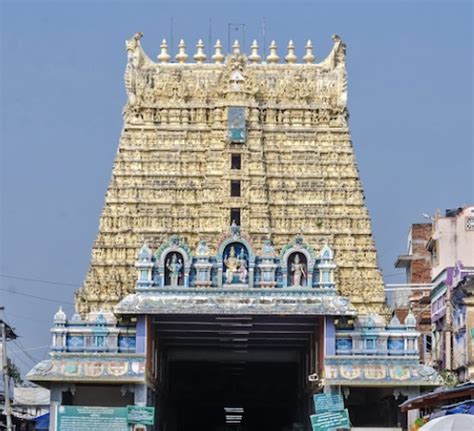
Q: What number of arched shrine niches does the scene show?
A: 3